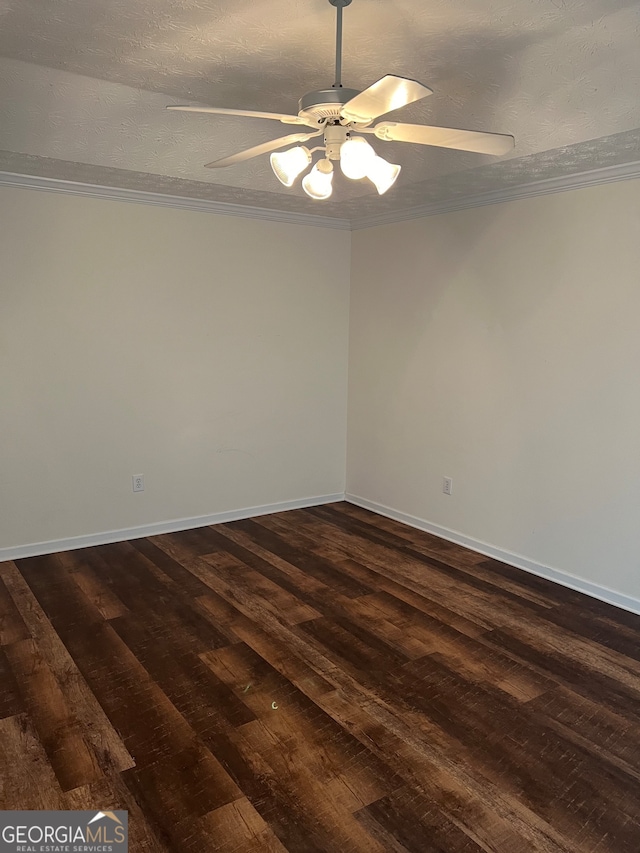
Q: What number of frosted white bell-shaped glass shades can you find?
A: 4